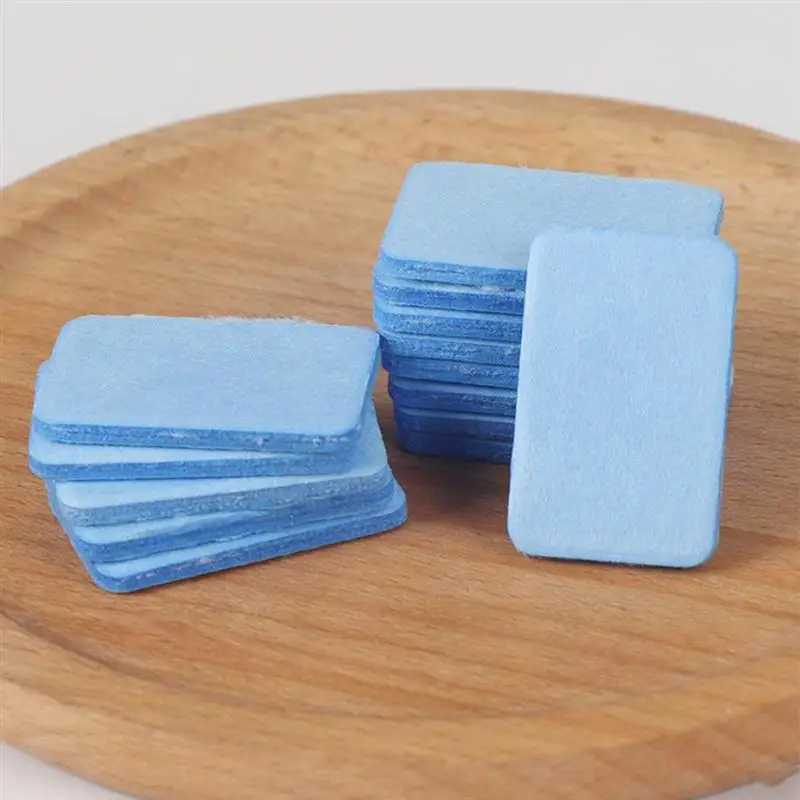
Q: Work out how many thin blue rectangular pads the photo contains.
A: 14